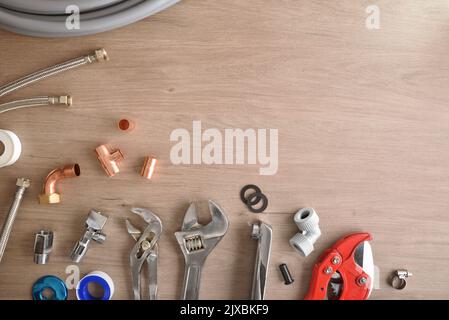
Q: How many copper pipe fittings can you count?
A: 4